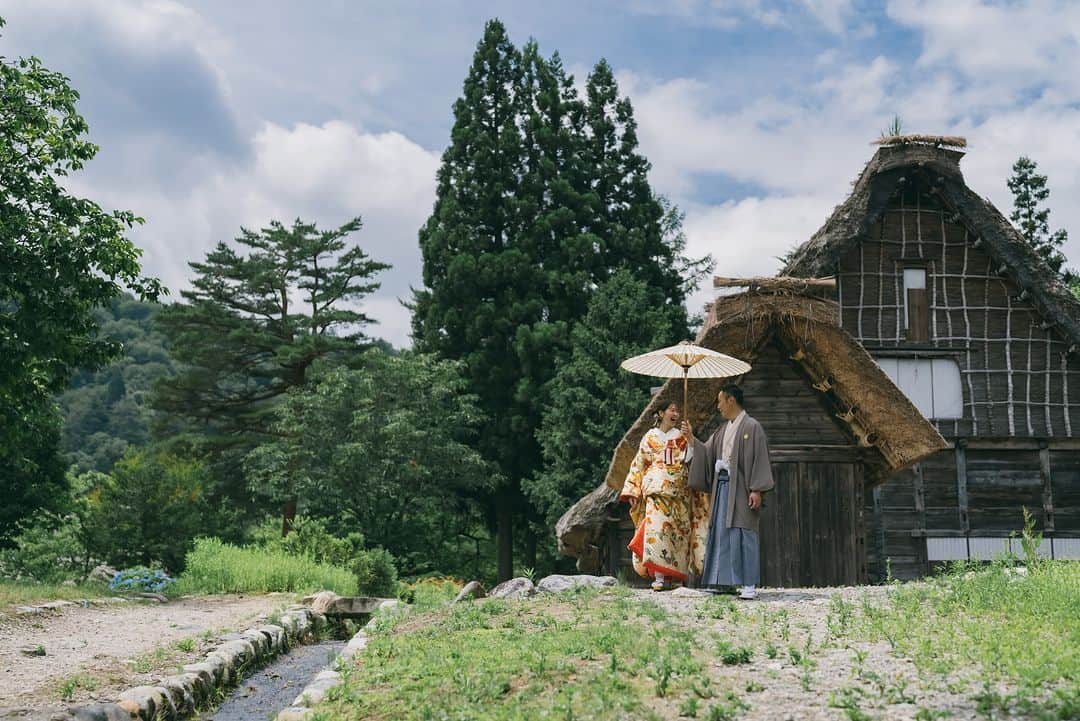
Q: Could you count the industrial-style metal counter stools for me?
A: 0